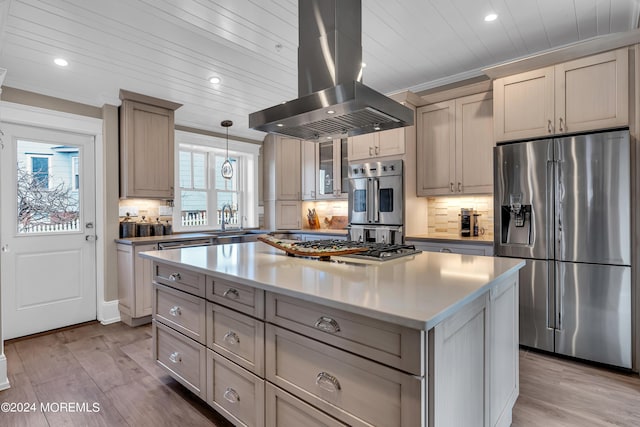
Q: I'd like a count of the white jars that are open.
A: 0